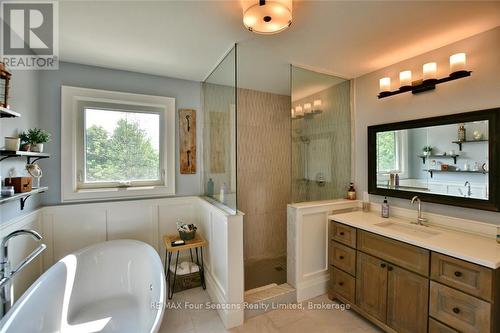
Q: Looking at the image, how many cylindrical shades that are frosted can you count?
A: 4